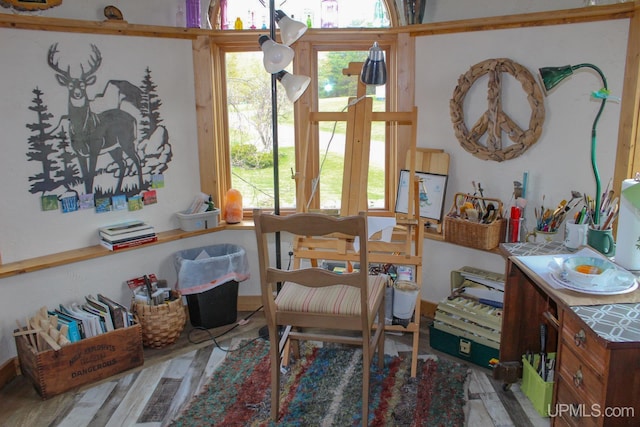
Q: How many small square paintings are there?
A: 8